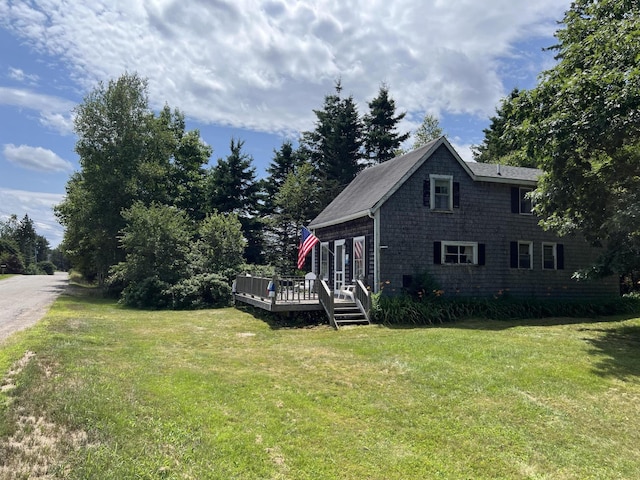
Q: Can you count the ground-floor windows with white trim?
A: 5